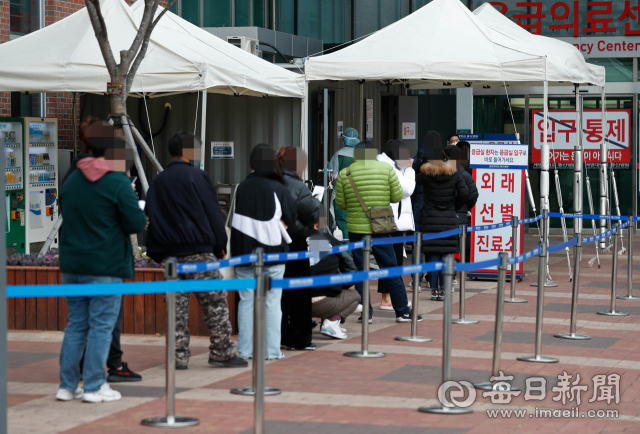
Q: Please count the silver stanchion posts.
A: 14